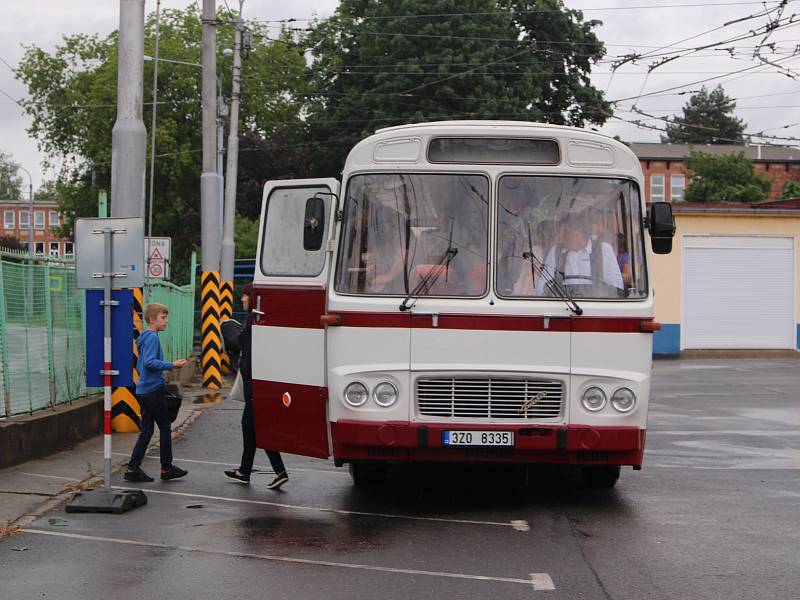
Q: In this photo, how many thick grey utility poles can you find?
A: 3